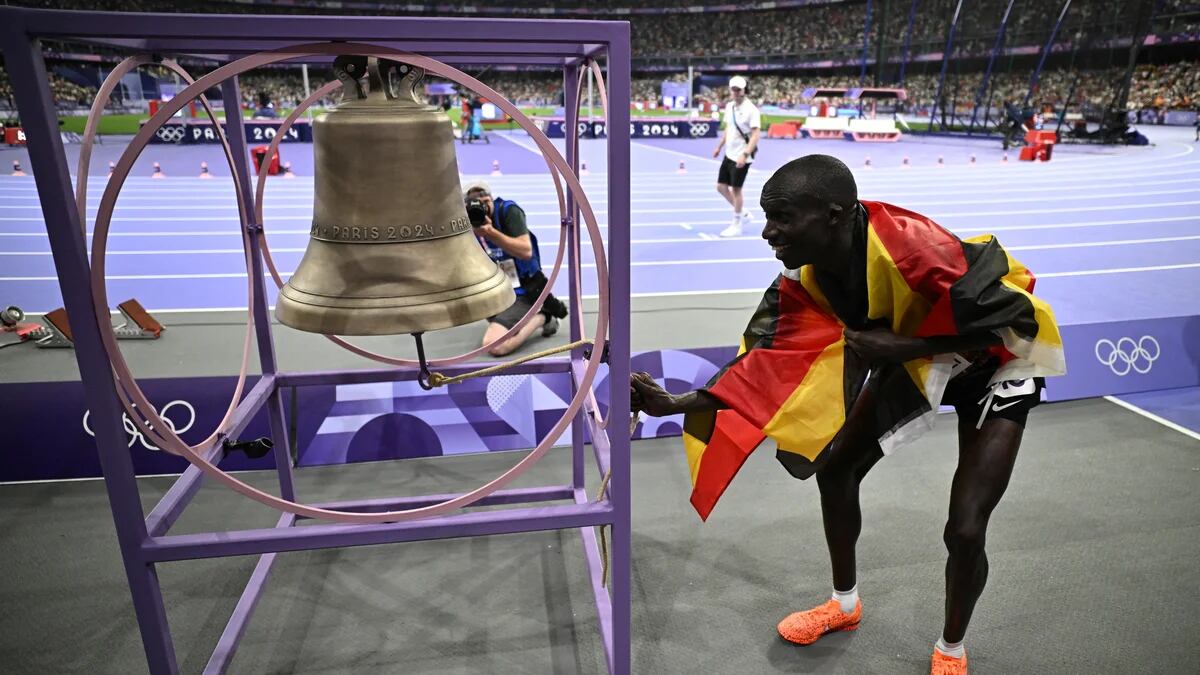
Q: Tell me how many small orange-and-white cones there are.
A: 14